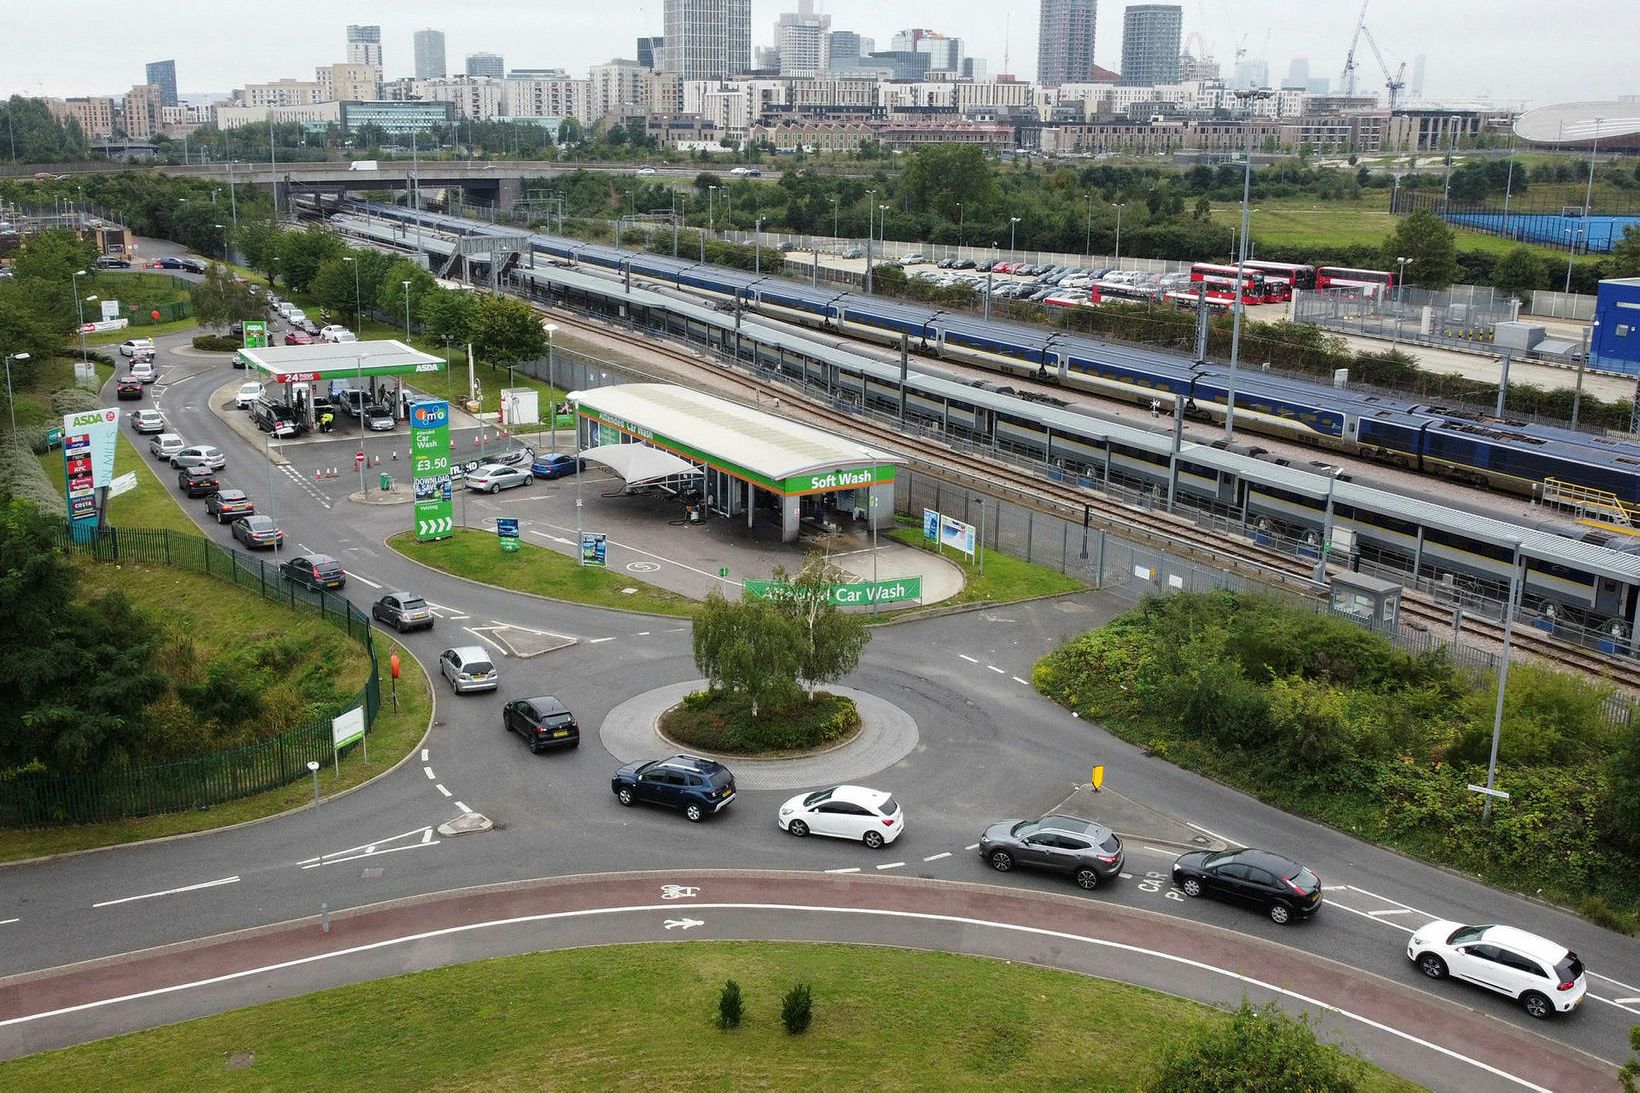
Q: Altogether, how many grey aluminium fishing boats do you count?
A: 0